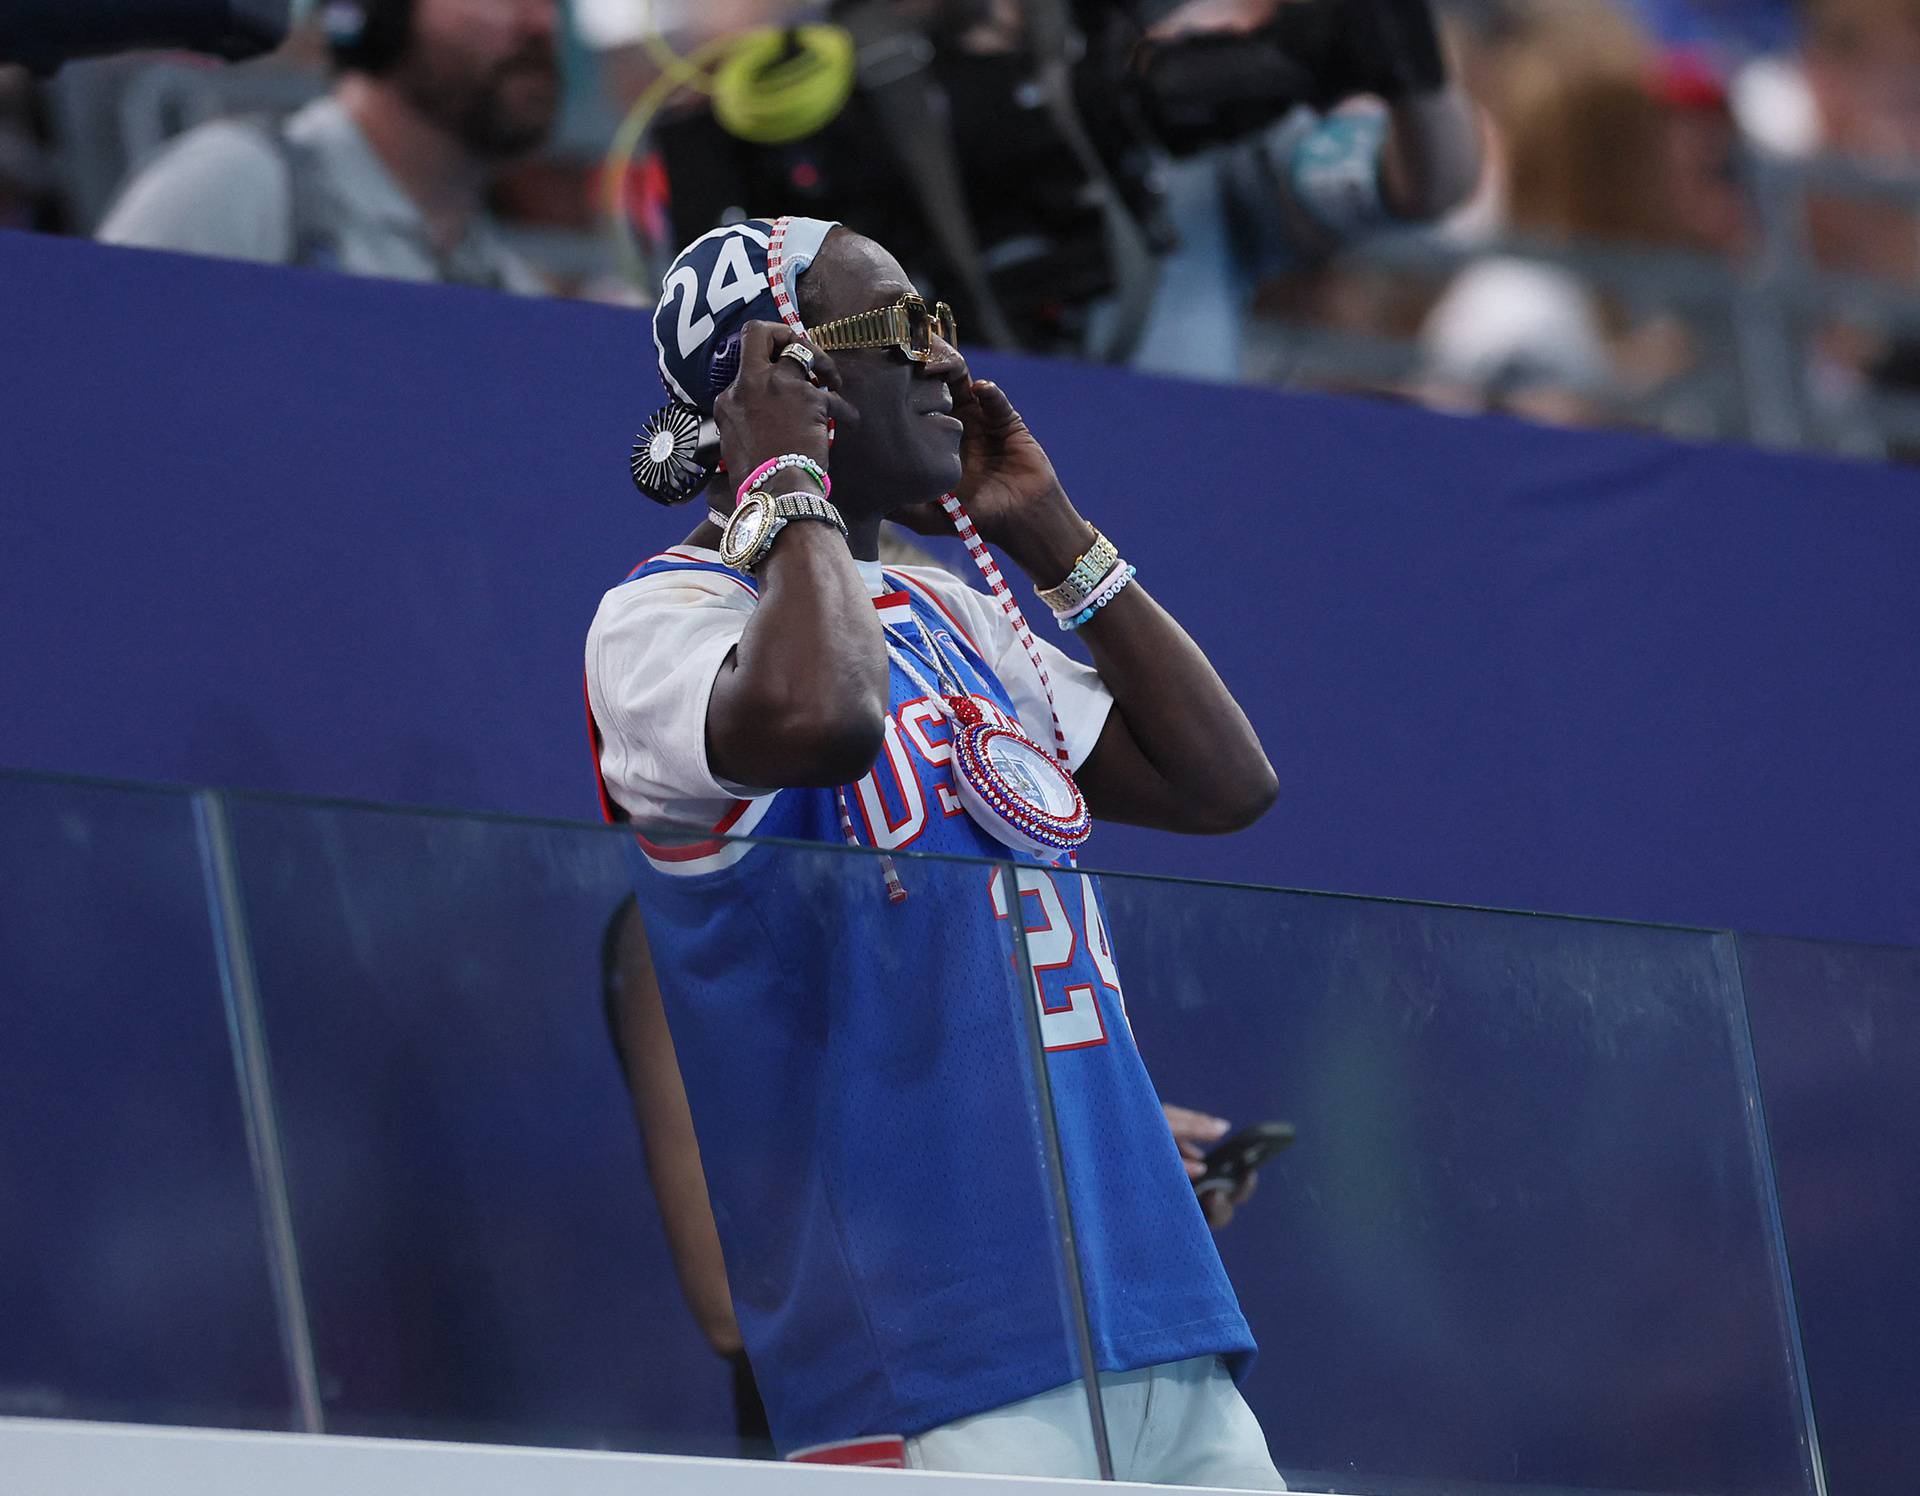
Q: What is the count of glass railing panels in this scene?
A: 4